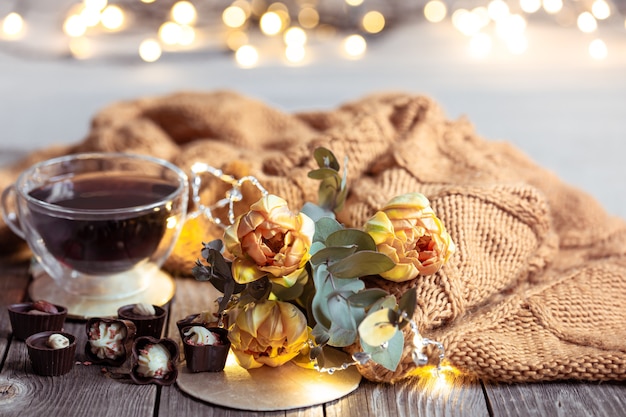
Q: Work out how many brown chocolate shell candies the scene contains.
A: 7